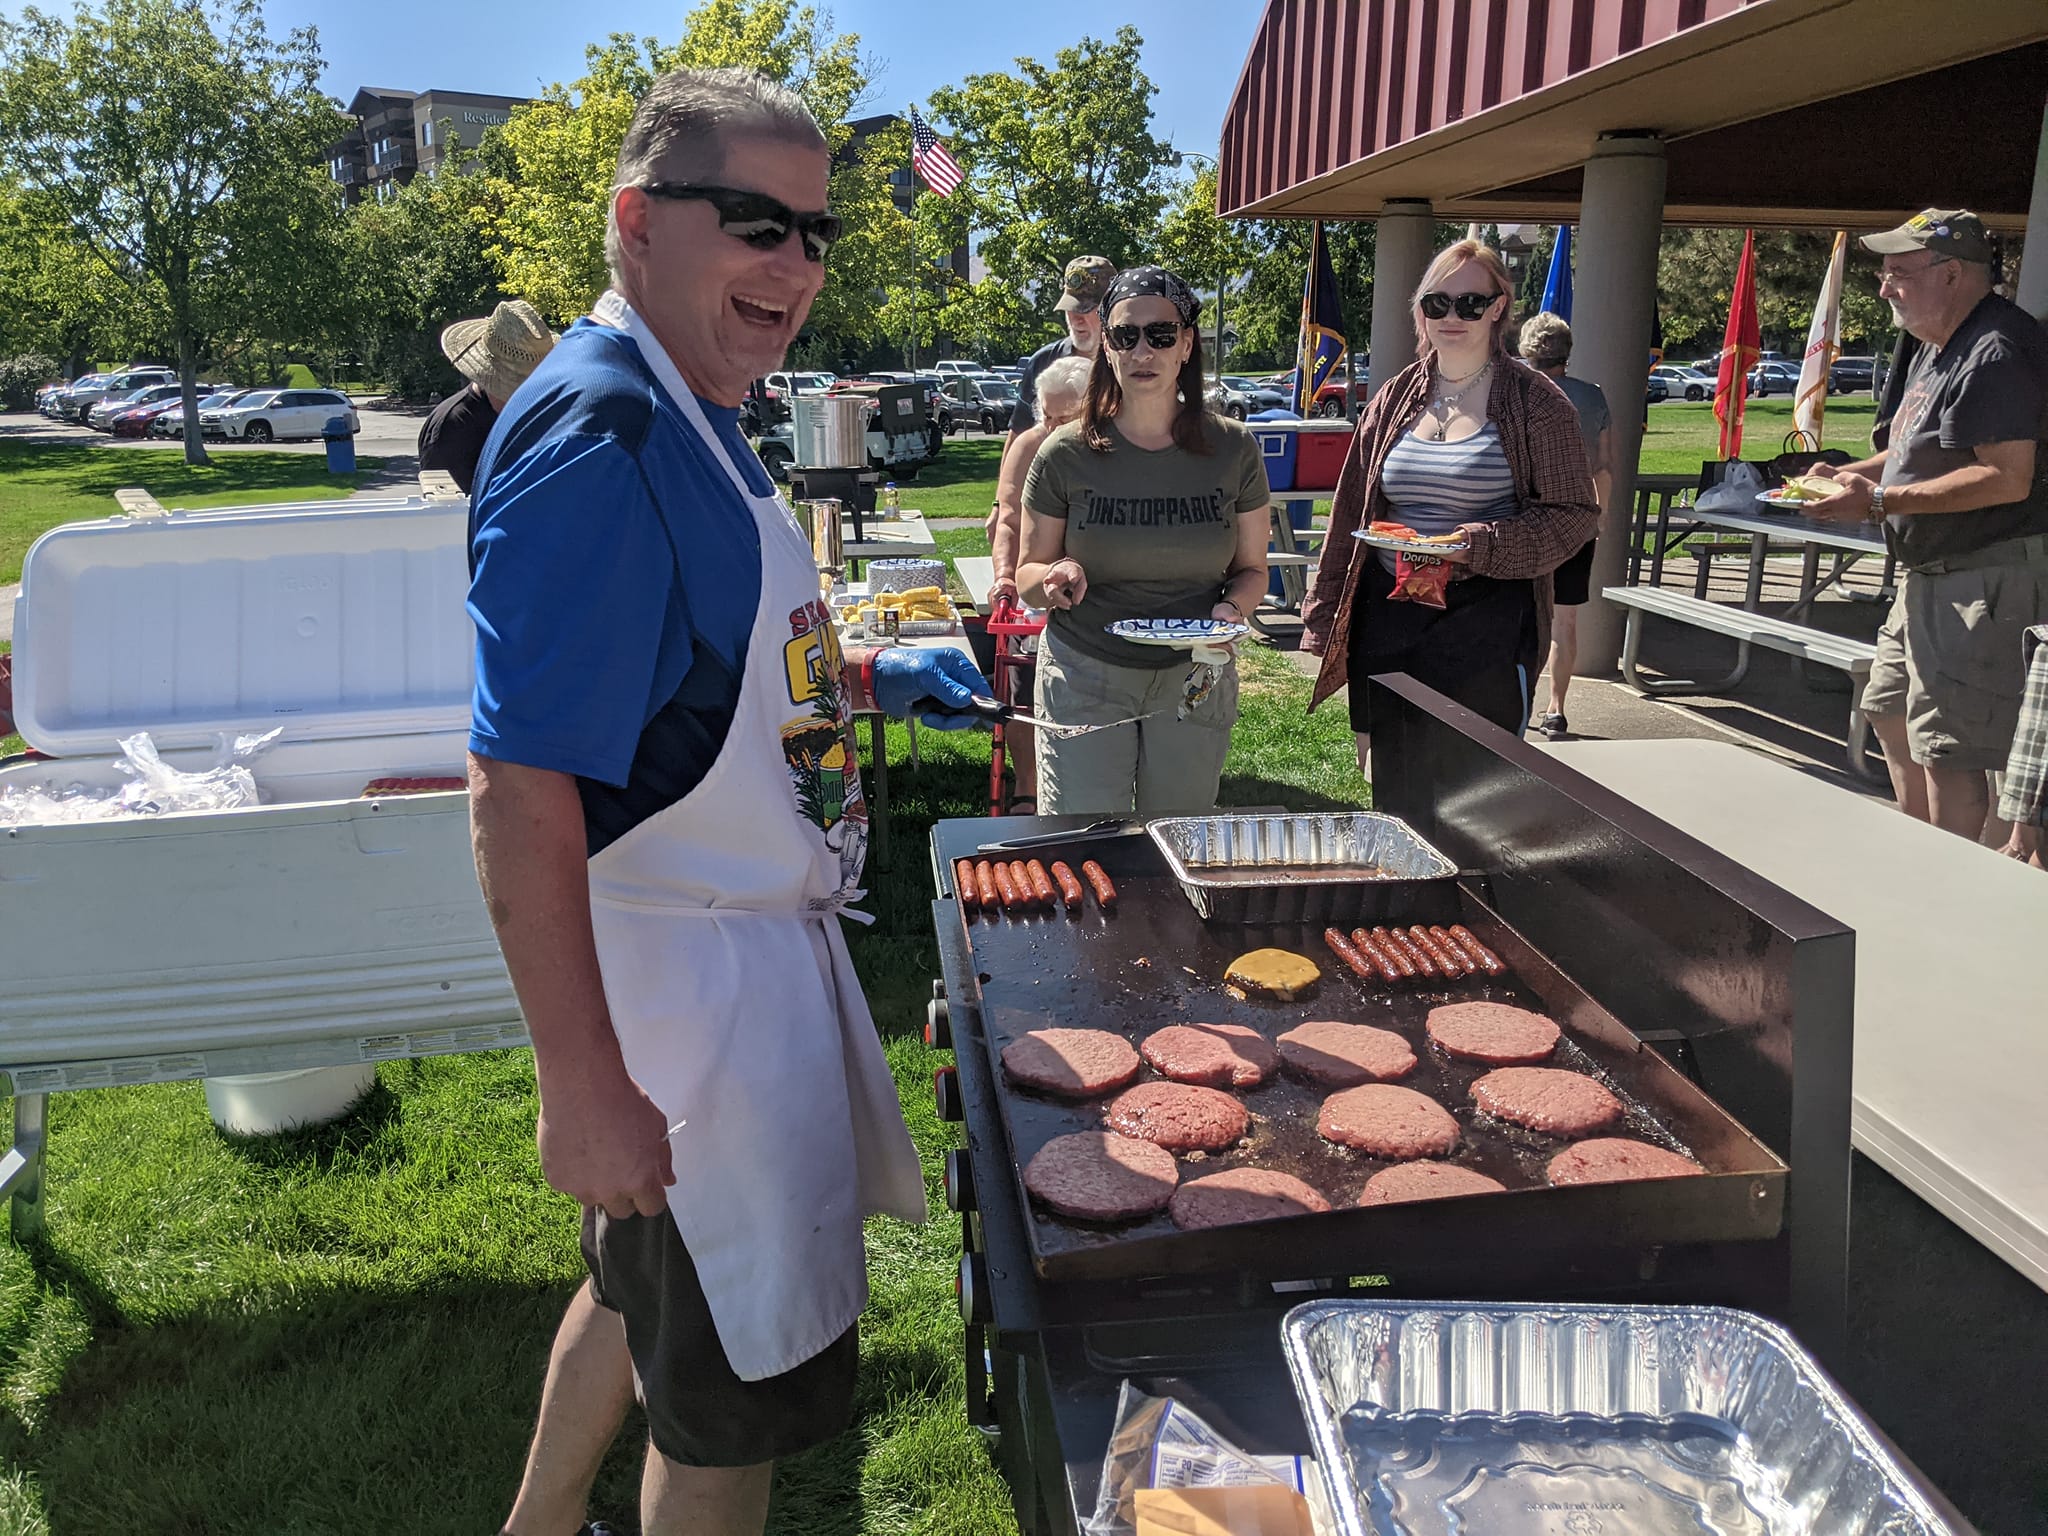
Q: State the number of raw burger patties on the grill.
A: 11